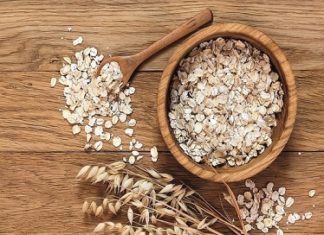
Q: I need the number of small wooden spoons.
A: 1